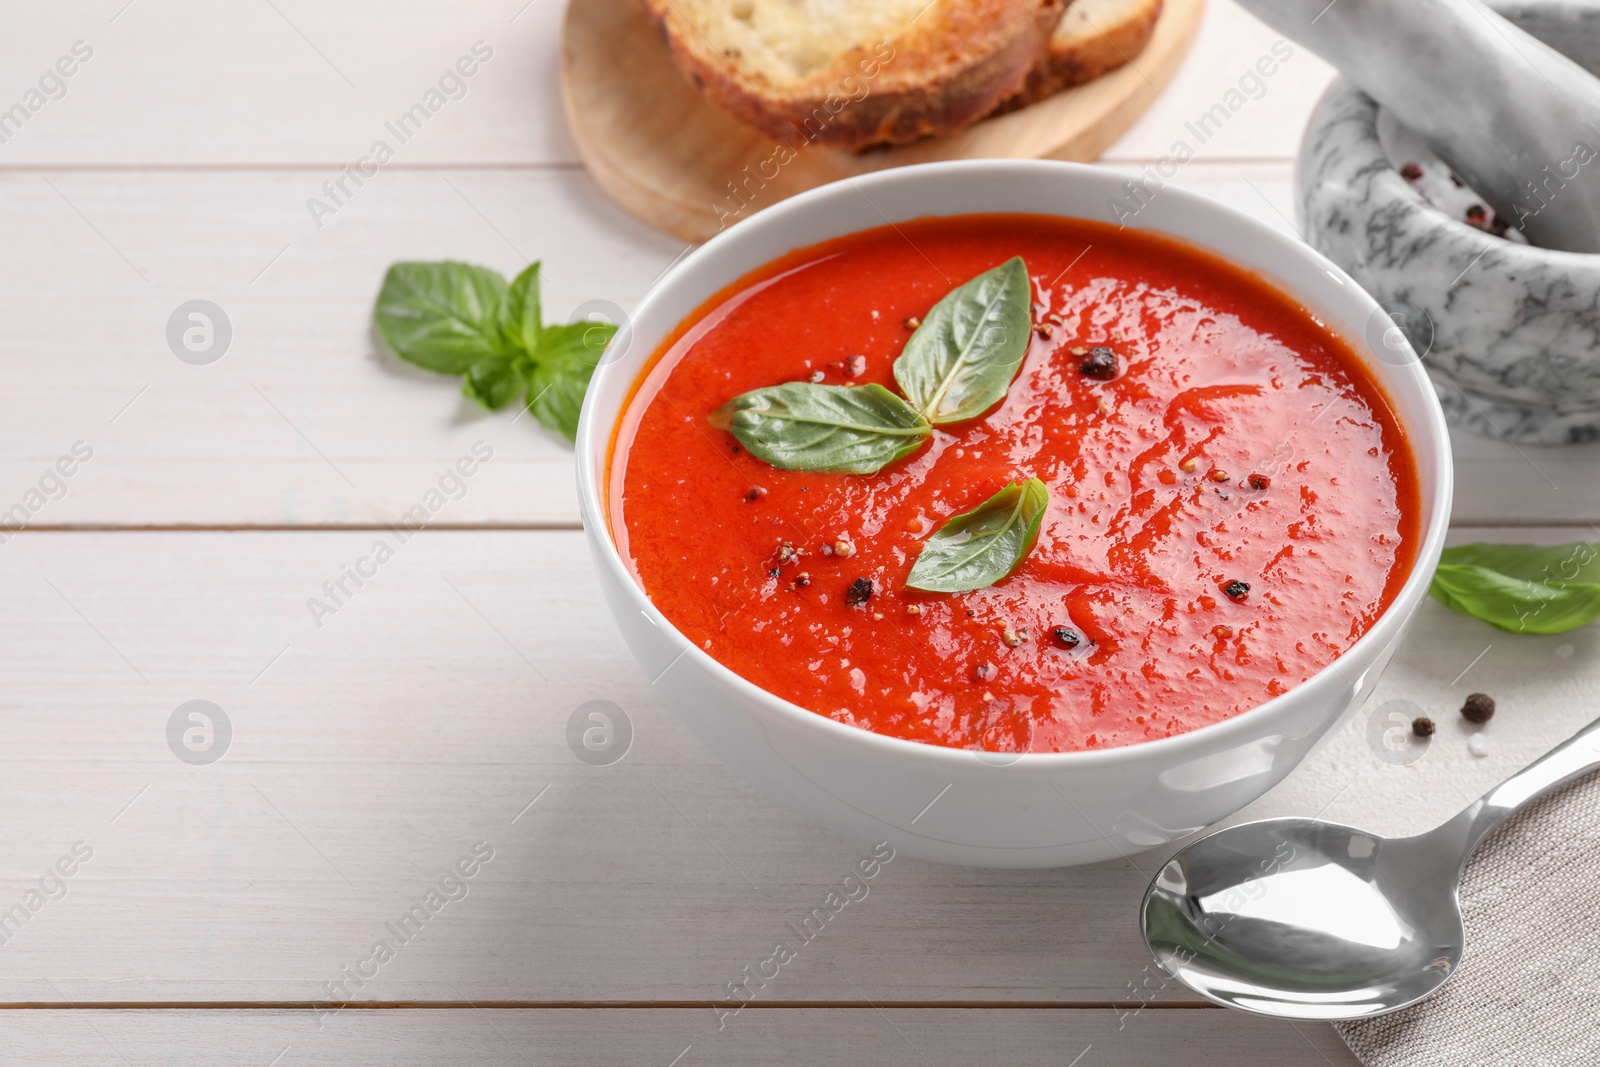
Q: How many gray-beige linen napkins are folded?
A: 1